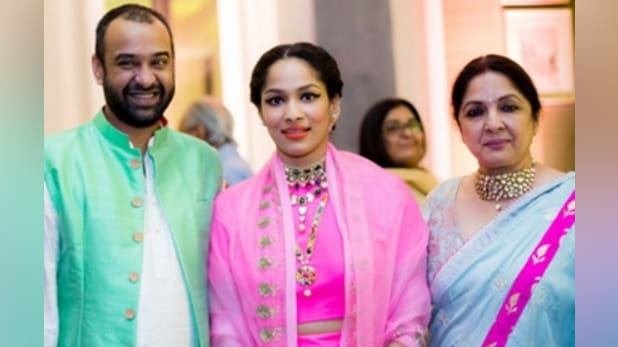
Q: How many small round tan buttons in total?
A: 5